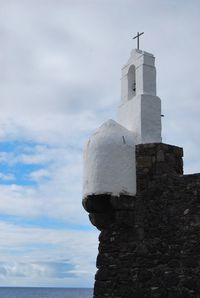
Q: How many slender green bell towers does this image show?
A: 0